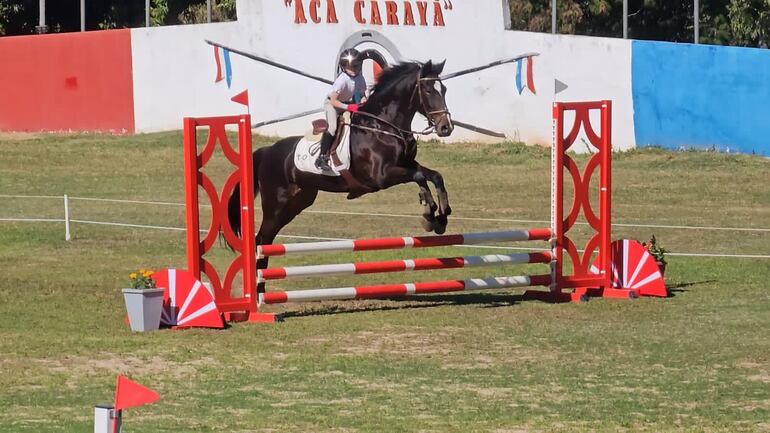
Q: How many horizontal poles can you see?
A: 3